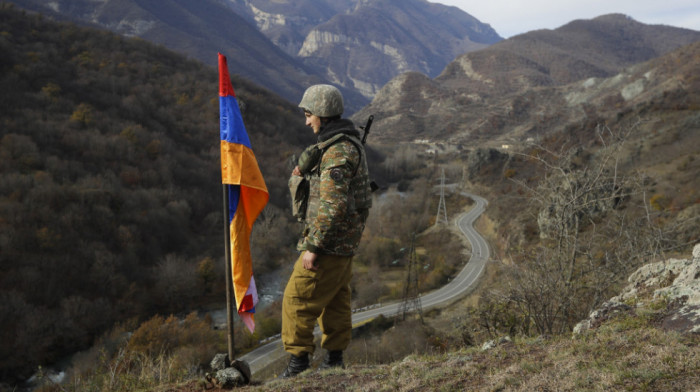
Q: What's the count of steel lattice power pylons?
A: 2